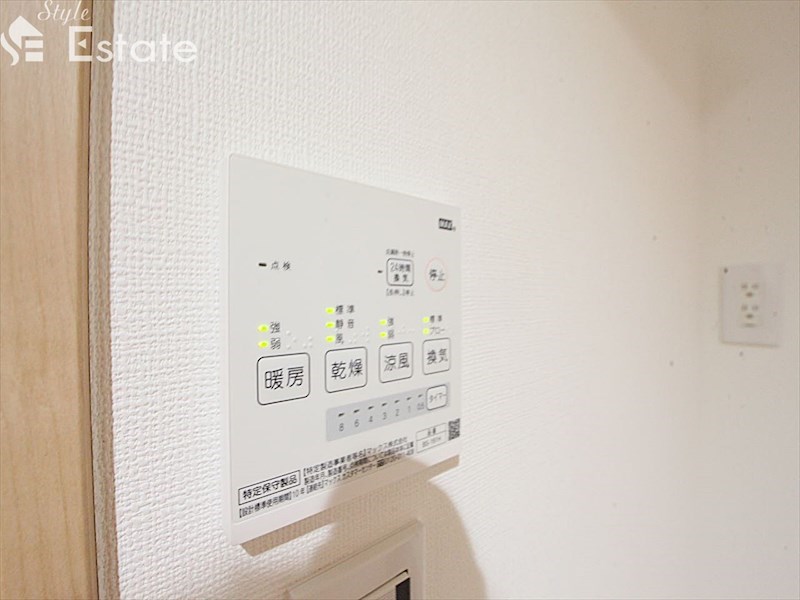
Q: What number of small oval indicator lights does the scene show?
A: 9